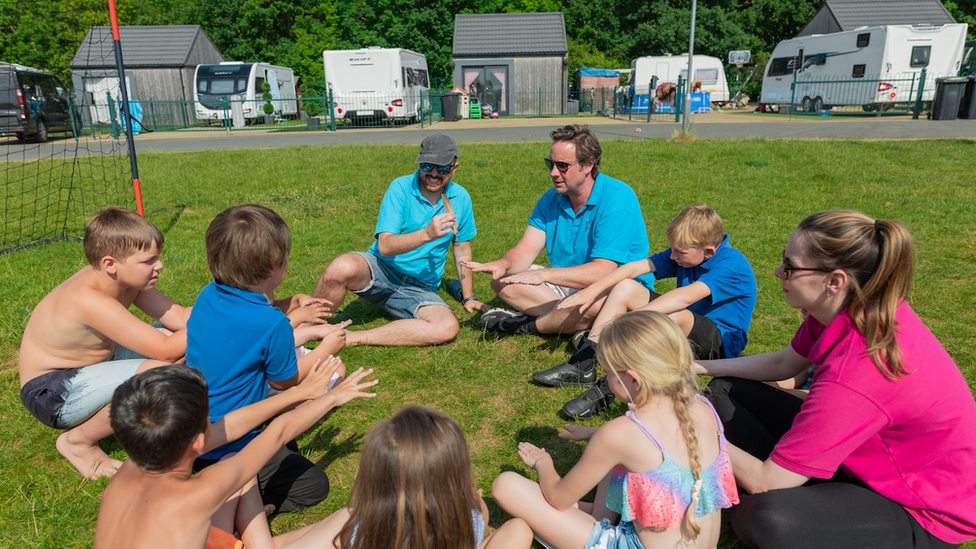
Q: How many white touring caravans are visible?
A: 4